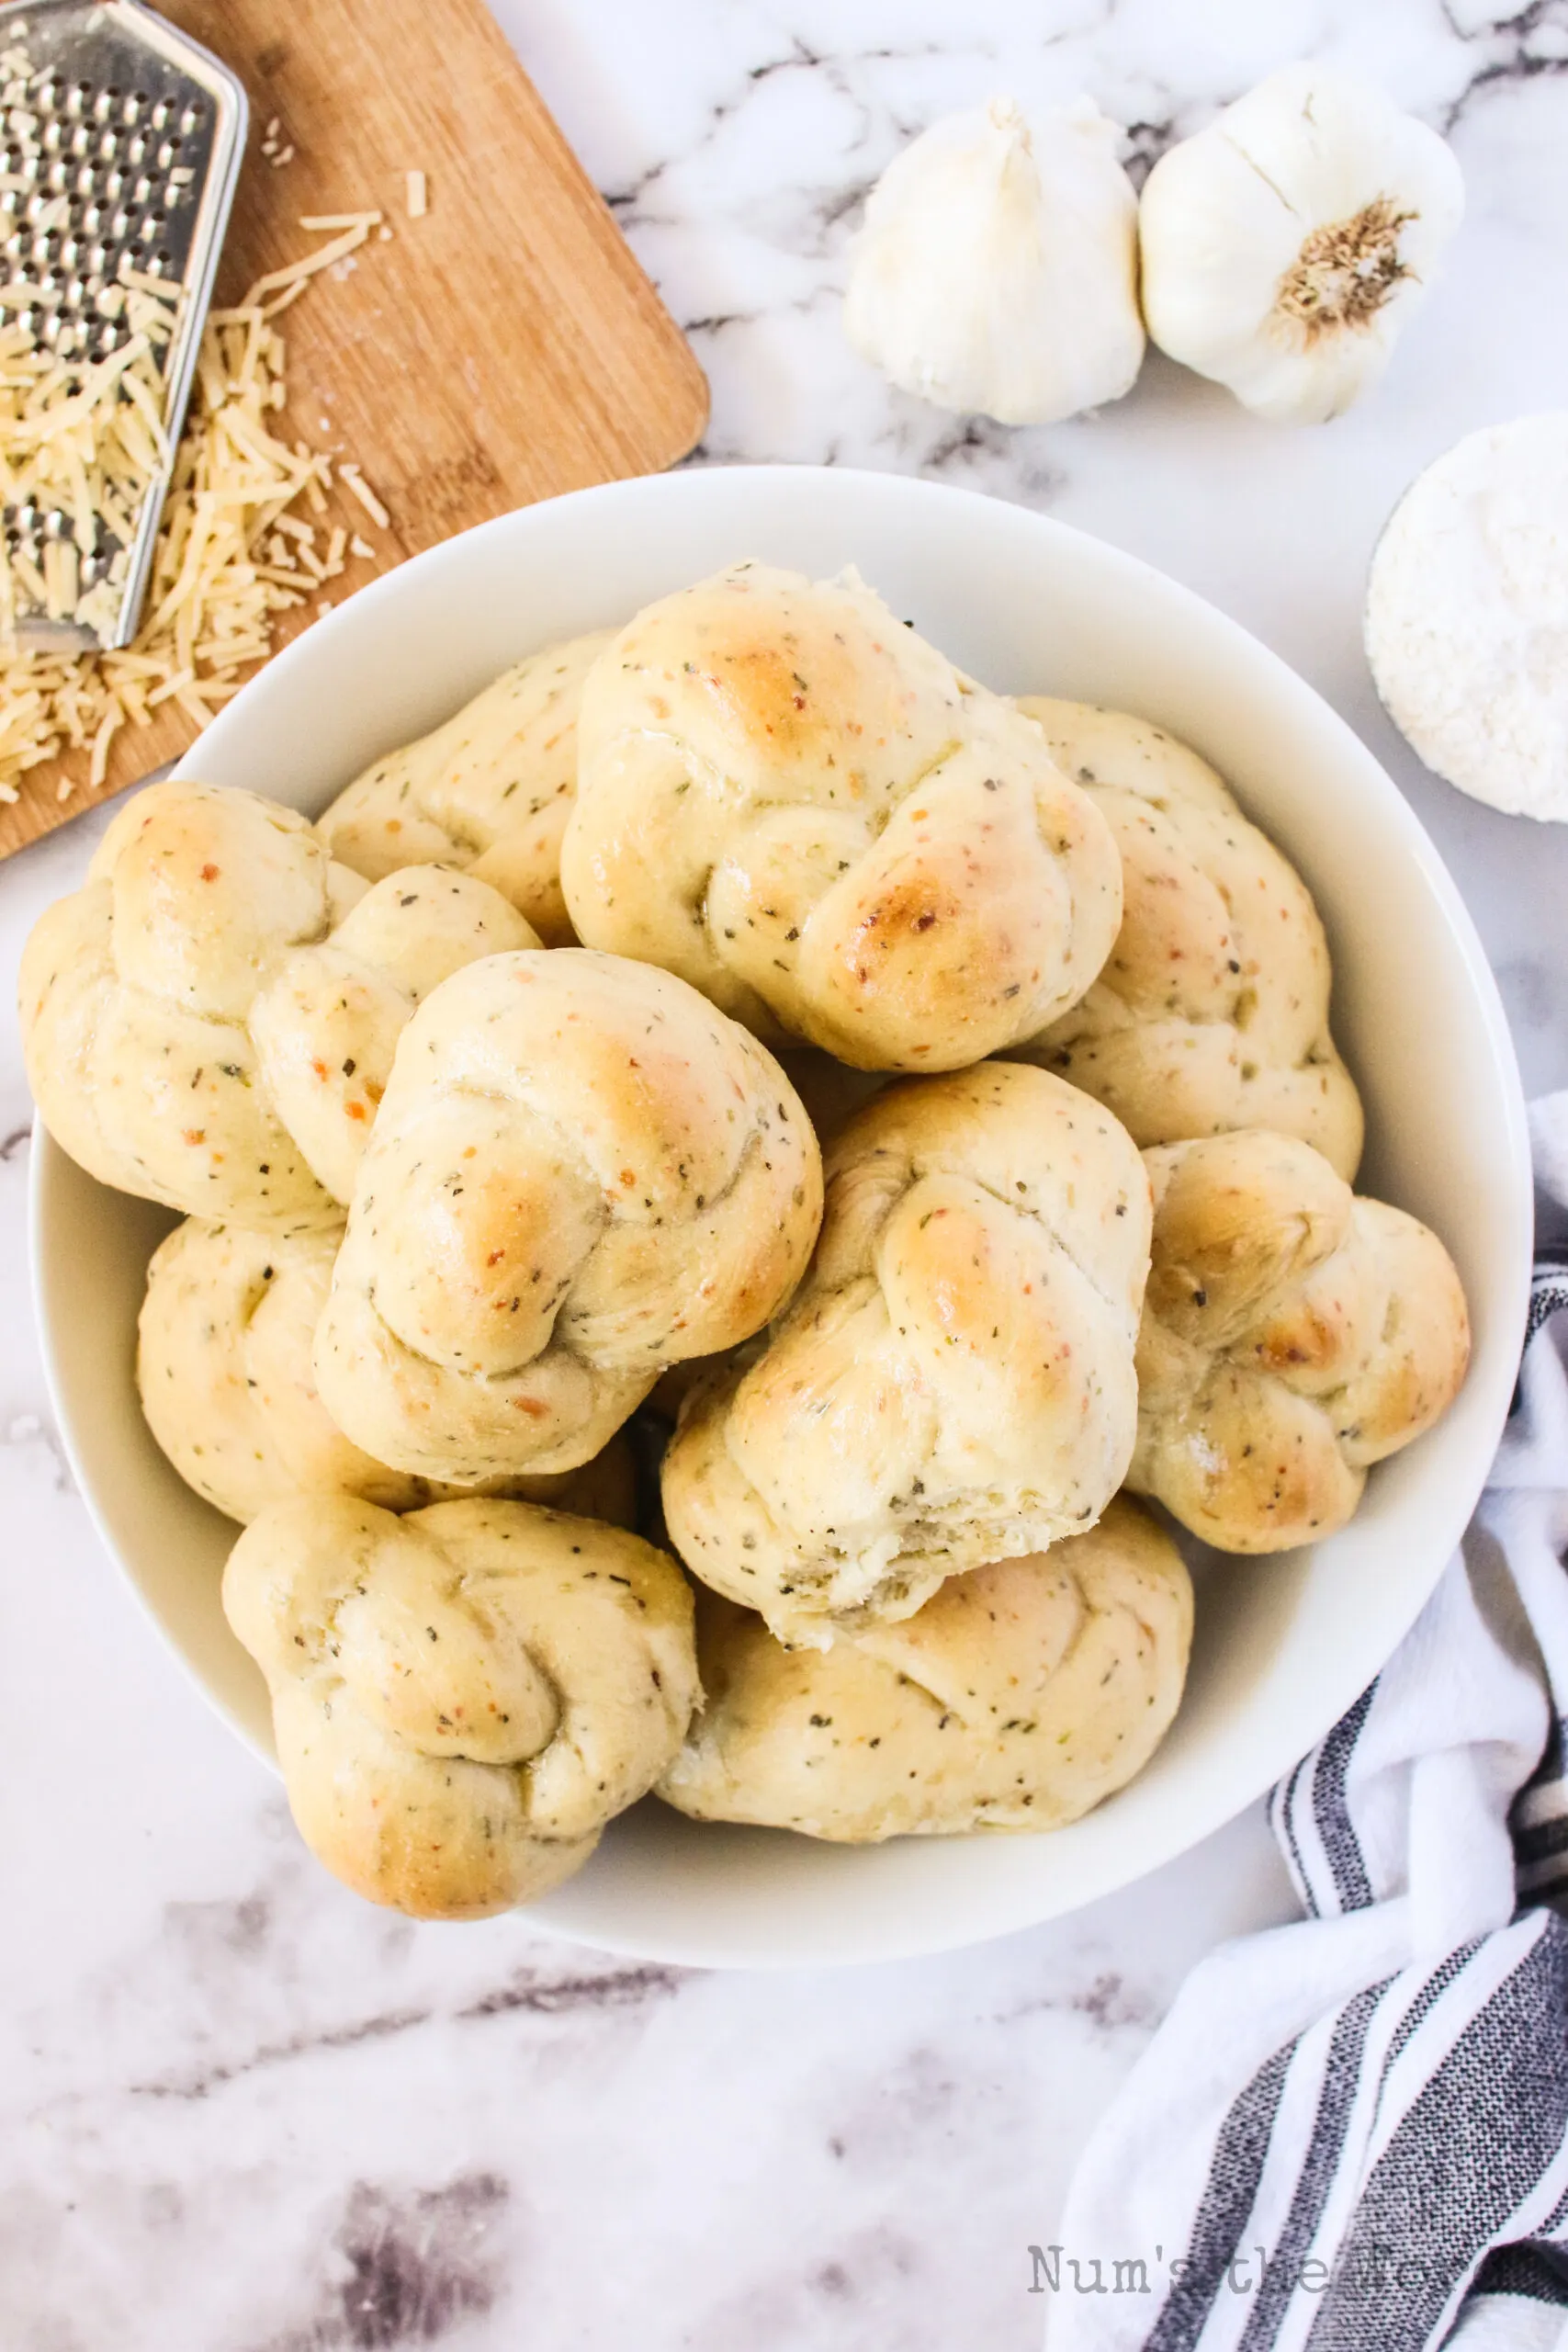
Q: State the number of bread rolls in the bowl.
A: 10